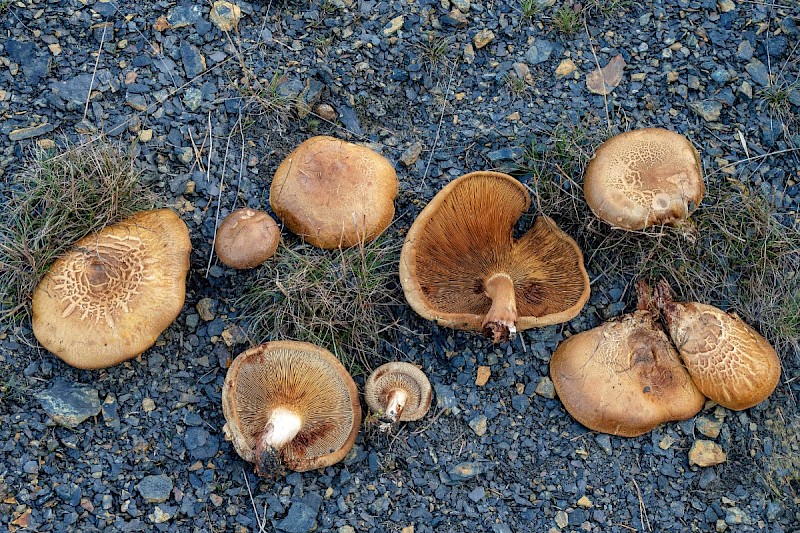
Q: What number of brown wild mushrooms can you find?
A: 9